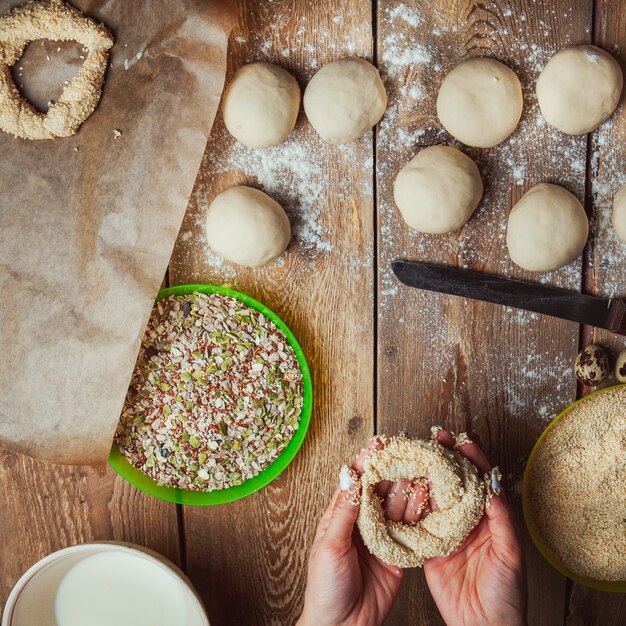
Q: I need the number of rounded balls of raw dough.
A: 8